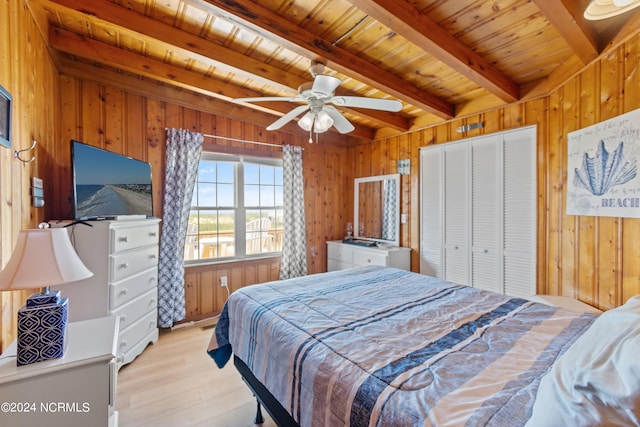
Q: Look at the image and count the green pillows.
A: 0